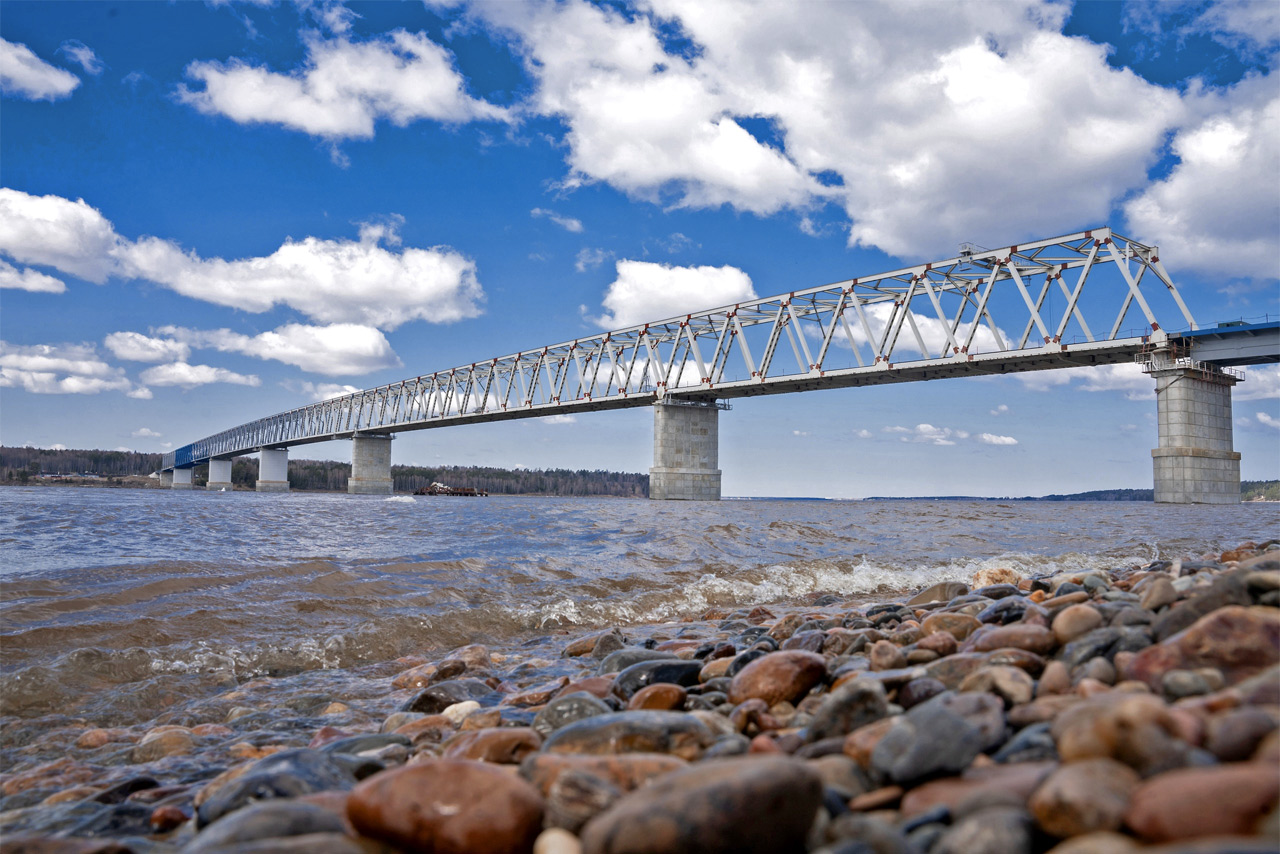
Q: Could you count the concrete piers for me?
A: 7